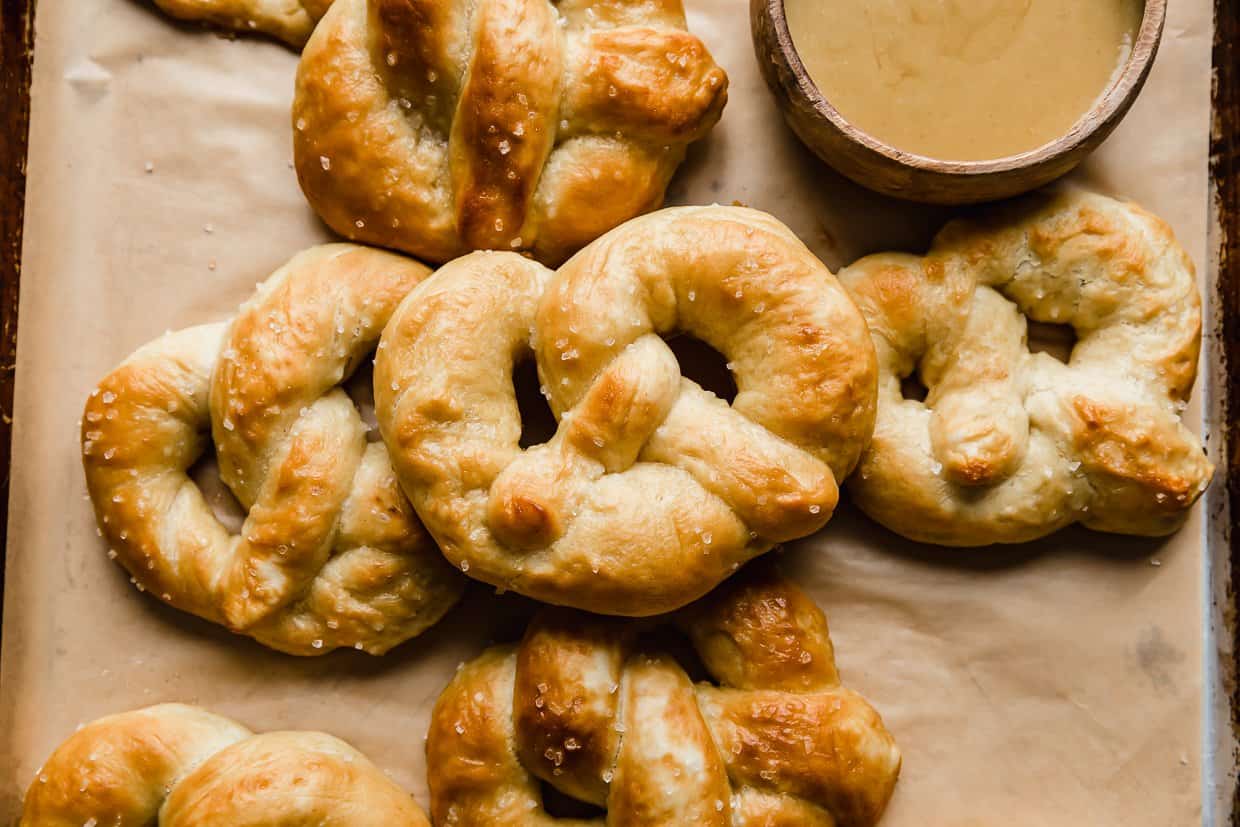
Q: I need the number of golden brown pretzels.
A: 7